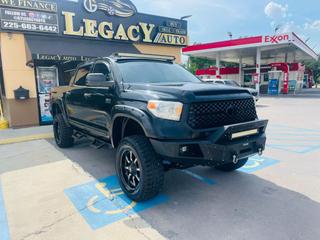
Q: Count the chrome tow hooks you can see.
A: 2